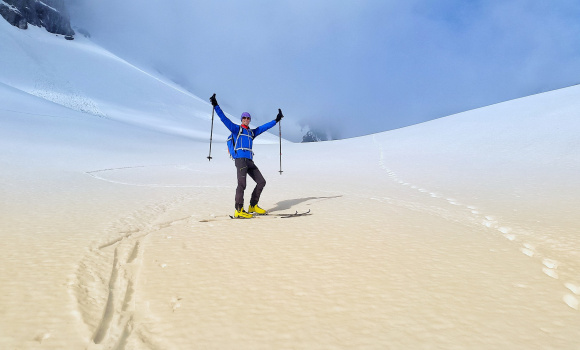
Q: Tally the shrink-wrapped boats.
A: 0